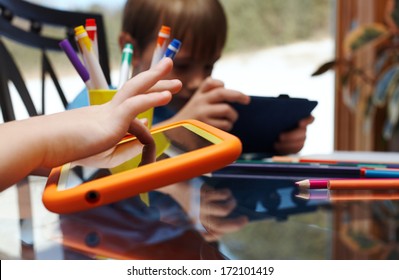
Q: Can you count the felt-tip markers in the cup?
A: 6